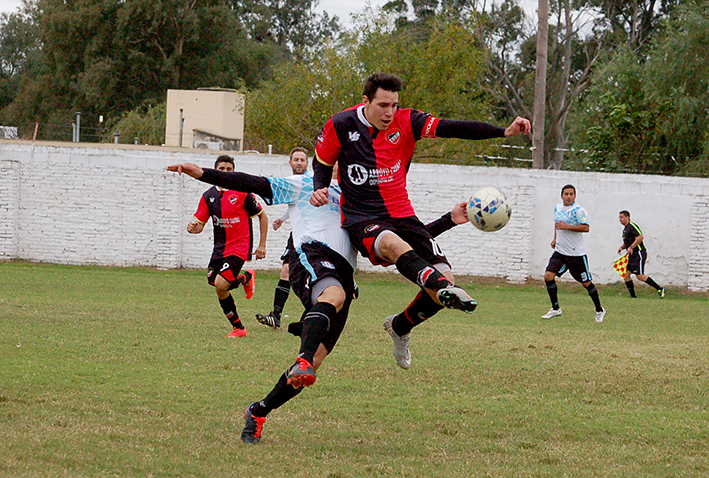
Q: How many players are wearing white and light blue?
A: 3